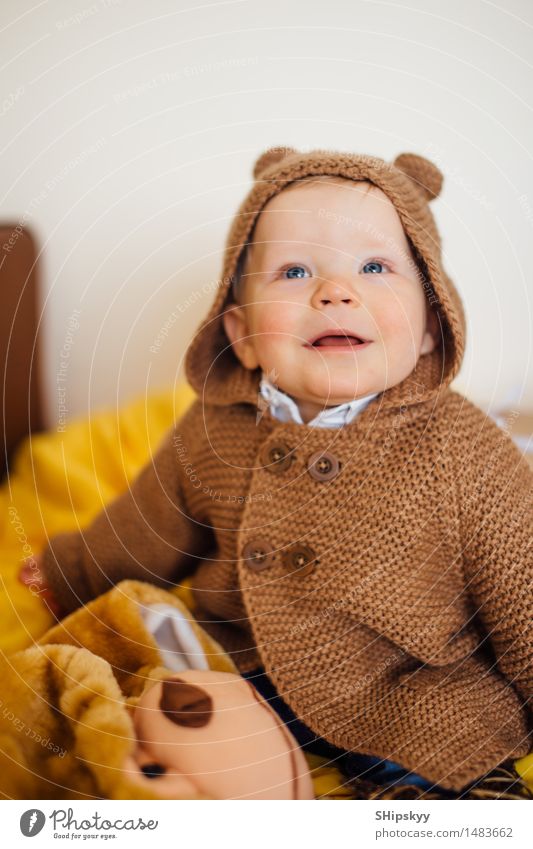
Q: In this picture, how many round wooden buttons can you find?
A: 4